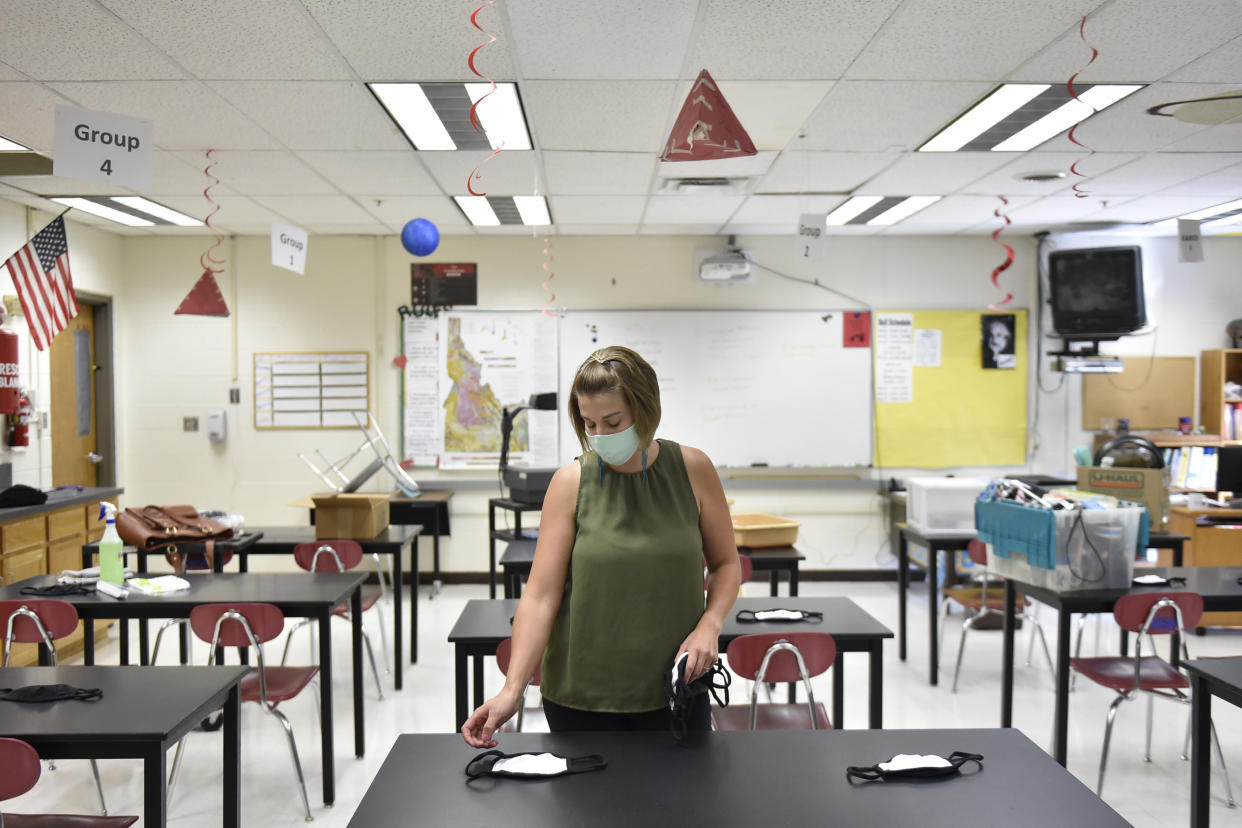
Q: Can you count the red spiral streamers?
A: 5